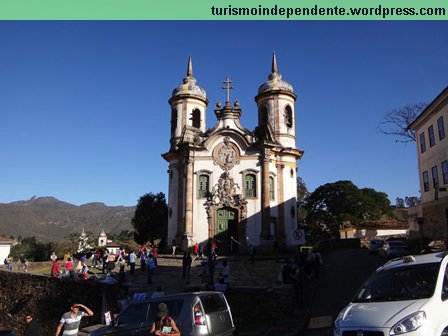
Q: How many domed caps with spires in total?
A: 2